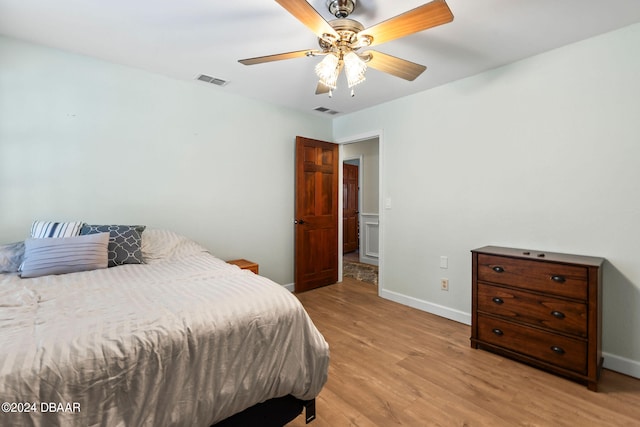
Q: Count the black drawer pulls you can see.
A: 6